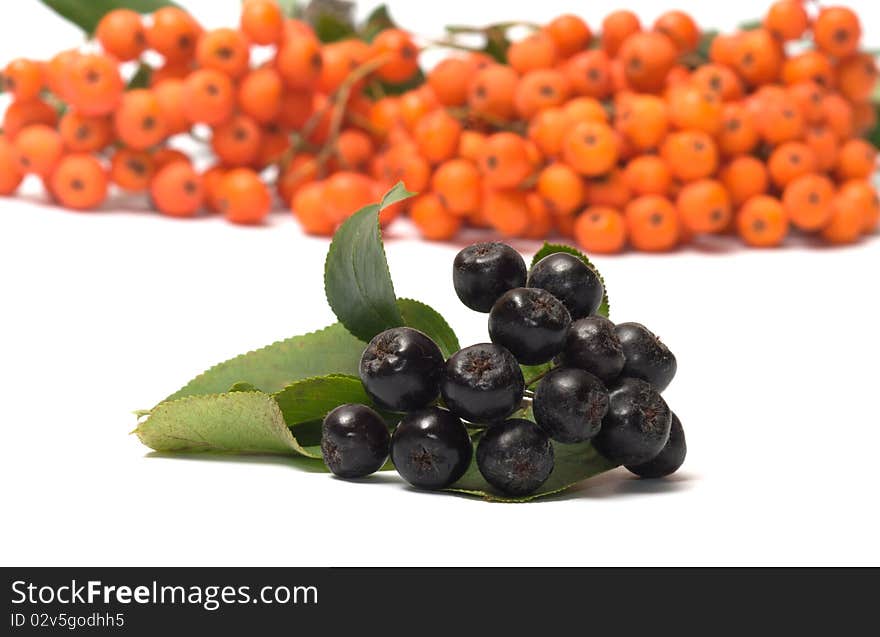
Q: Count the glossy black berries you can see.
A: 13